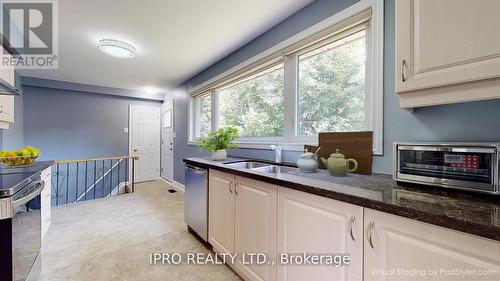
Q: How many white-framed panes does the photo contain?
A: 3